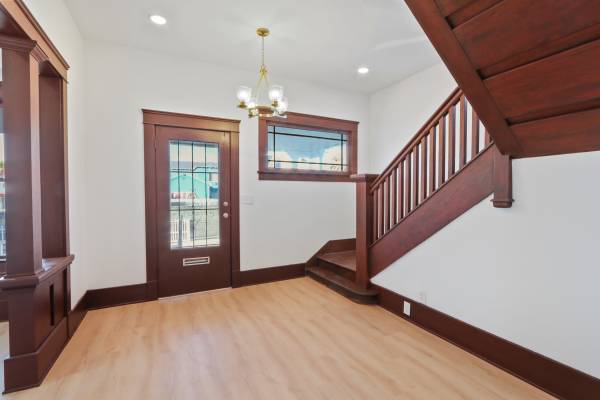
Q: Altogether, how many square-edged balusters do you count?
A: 14